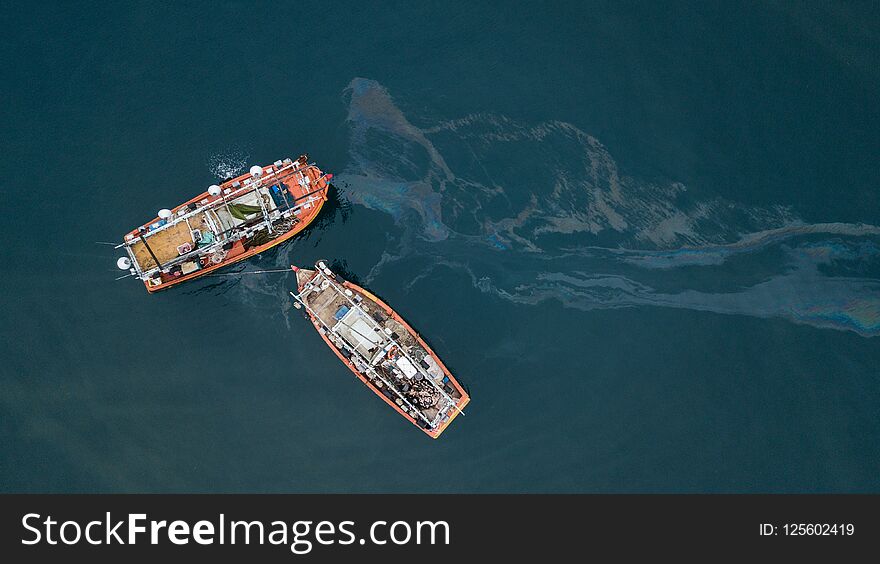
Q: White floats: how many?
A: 4